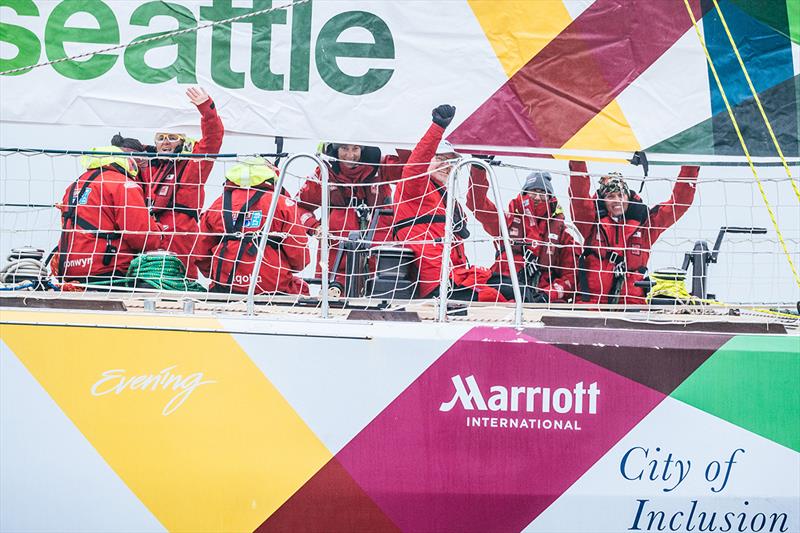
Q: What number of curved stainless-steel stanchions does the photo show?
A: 2